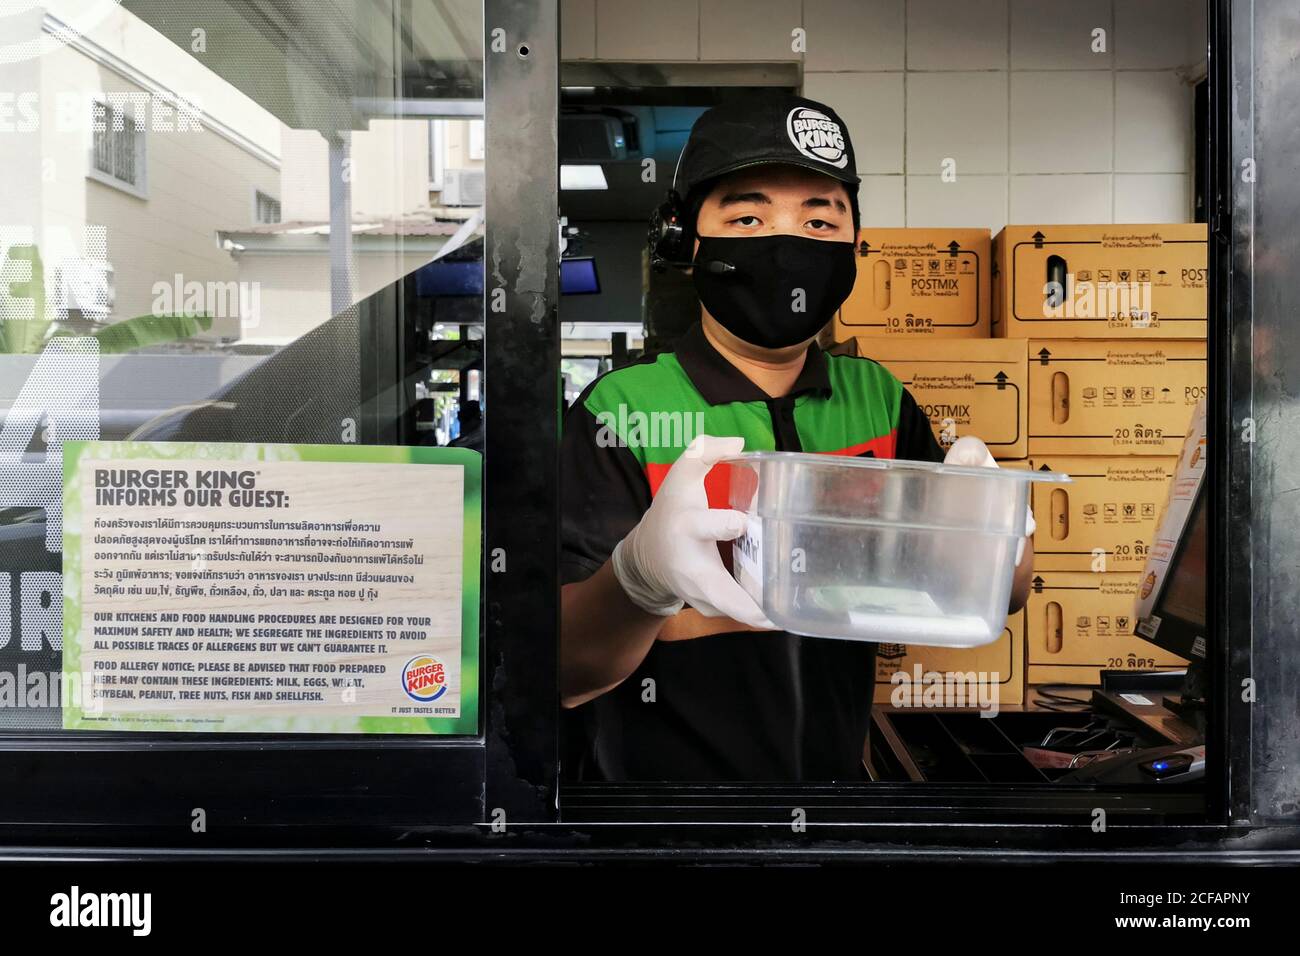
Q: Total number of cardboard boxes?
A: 8